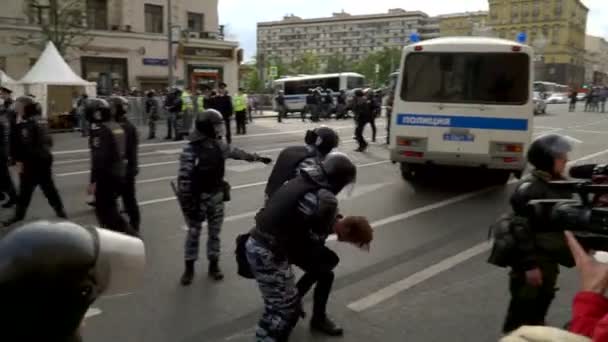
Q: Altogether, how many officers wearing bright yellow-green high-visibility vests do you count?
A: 3